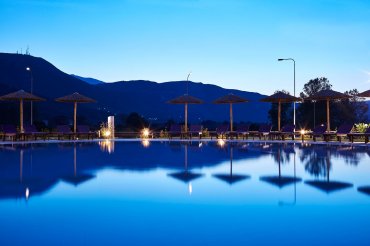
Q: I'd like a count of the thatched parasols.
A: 7